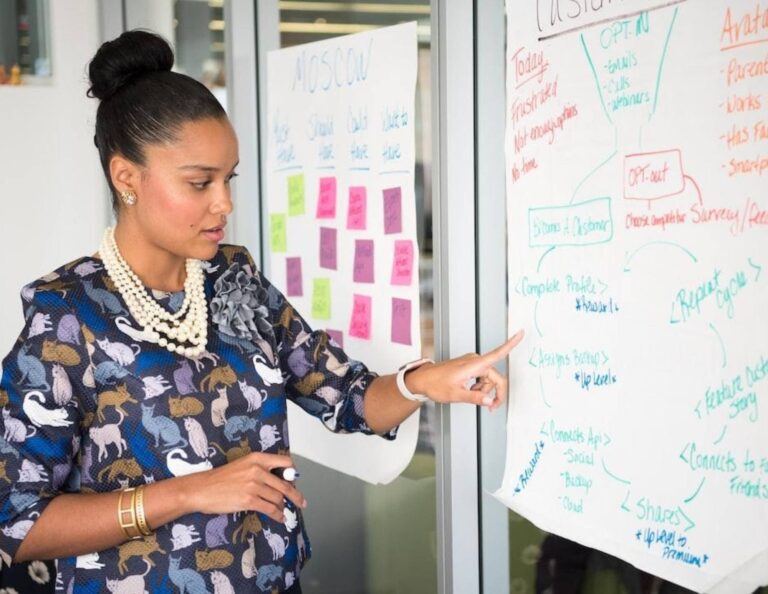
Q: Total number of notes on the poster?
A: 13